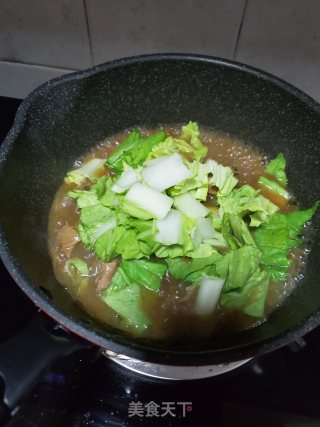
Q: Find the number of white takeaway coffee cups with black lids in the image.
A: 0